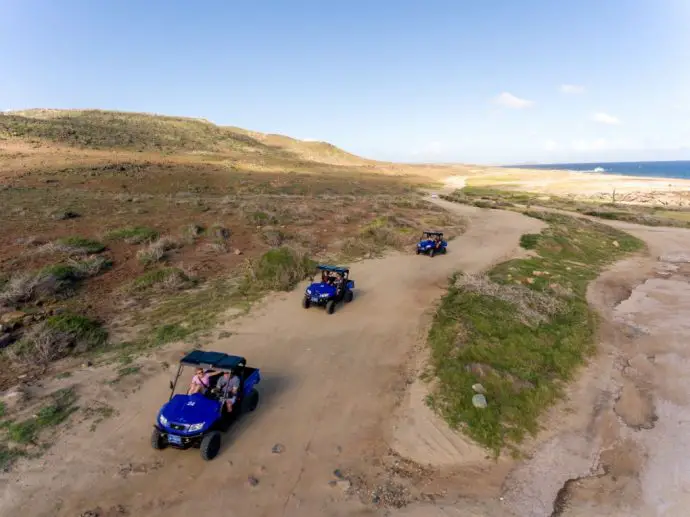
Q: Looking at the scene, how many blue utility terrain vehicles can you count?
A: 3